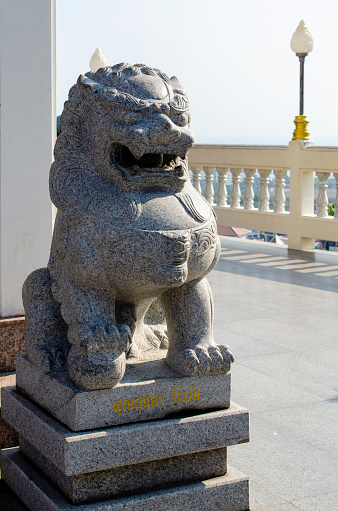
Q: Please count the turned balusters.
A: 9